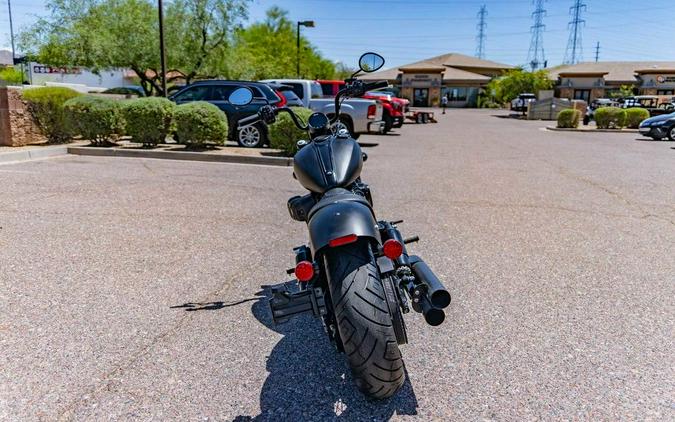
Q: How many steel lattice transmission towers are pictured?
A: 3